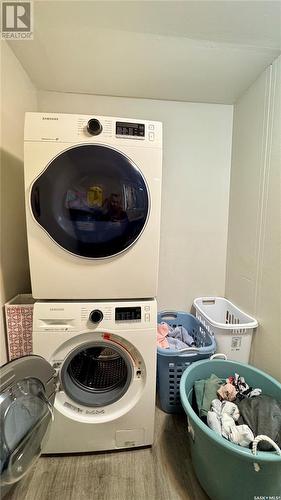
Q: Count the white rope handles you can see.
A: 2